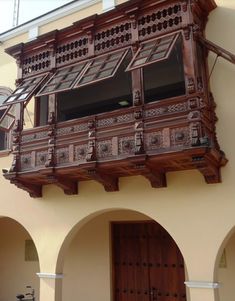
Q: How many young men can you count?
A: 0